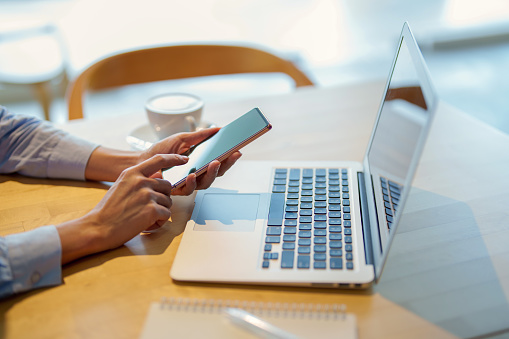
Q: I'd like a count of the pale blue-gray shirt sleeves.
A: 2